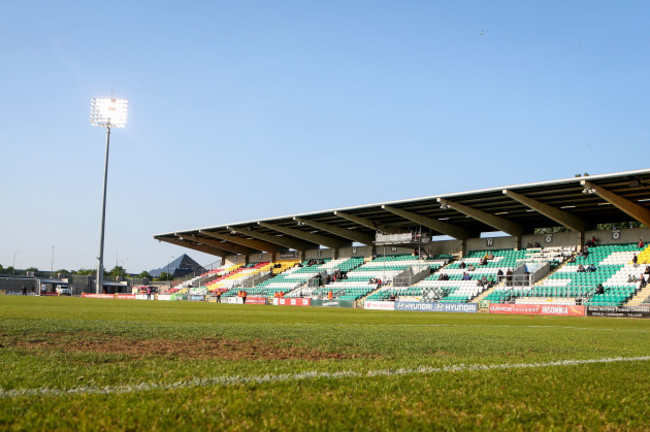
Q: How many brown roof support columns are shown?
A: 11